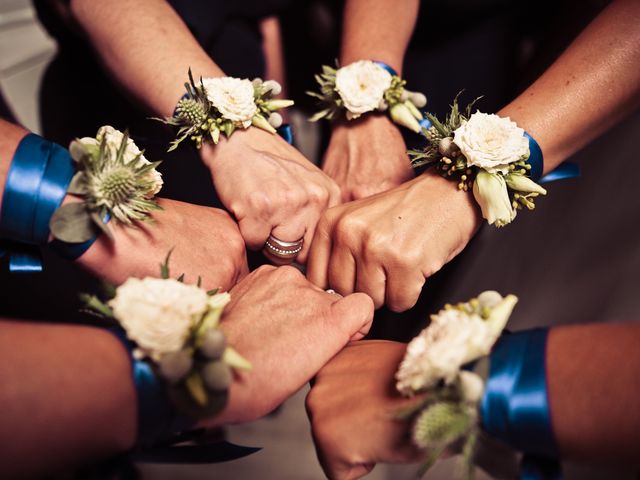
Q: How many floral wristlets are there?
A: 6